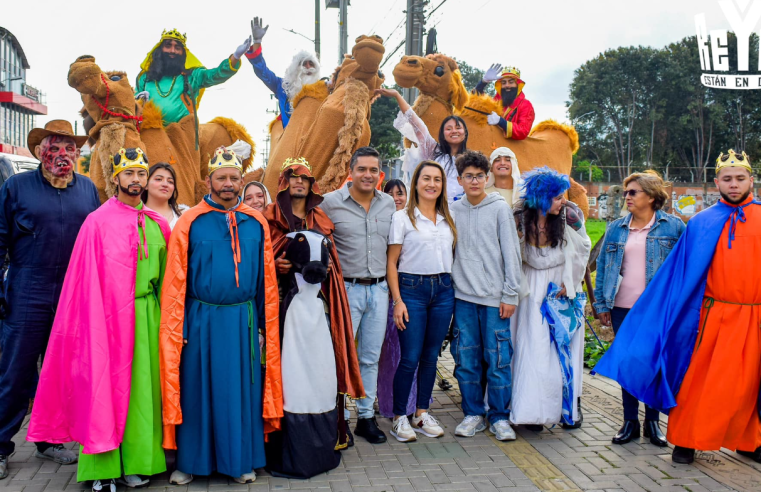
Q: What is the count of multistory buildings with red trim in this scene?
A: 1